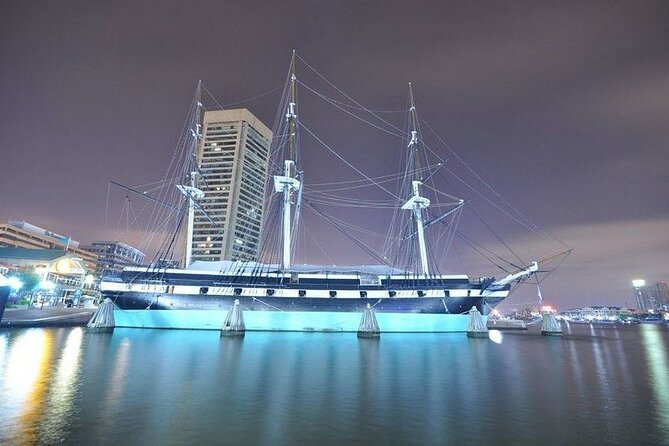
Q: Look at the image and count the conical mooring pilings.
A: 5